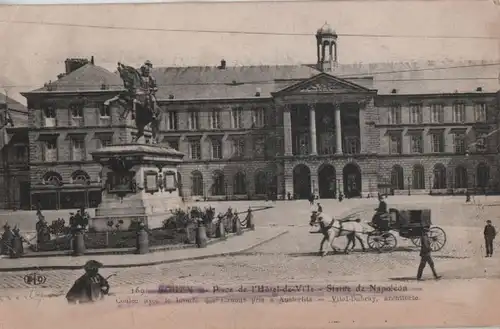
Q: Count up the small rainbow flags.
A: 0